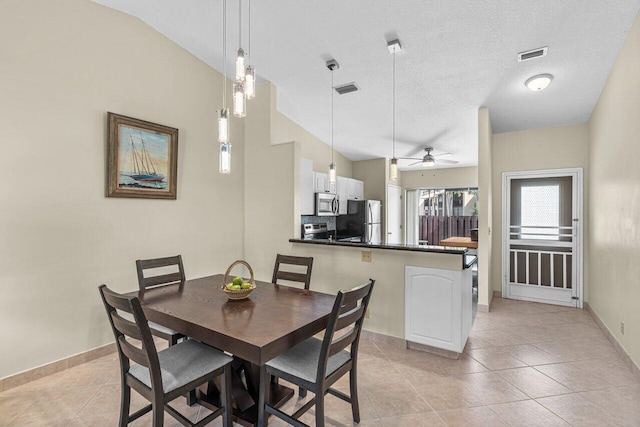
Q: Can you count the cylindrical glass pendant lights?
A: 7